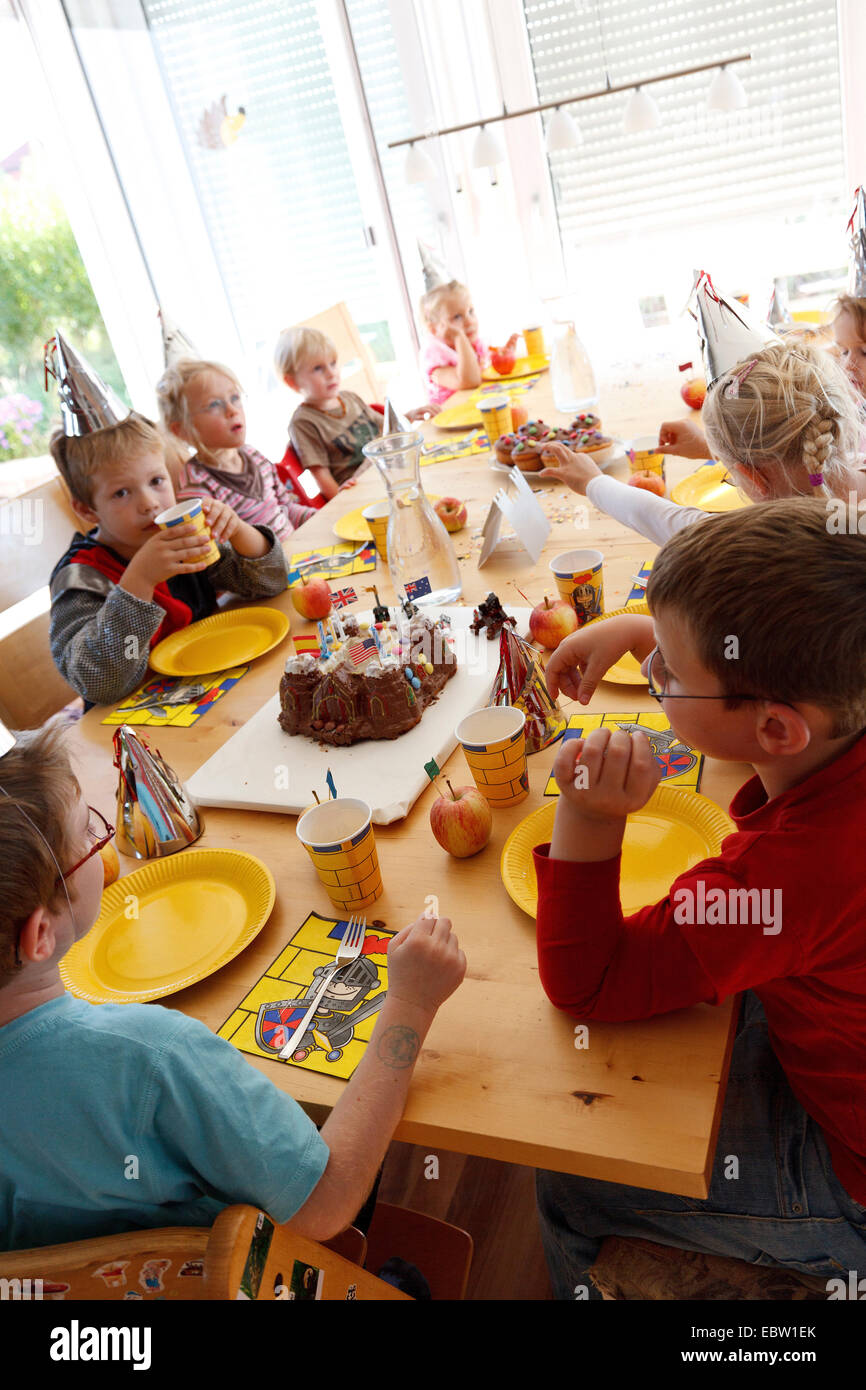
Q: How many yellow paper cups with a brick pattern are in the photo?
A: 8